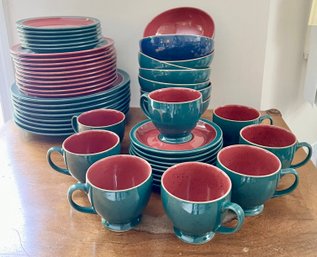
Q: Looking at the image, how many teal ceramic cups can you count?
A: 8